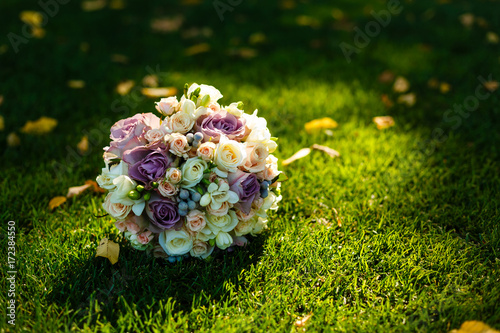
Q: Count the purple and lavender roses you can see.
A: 5